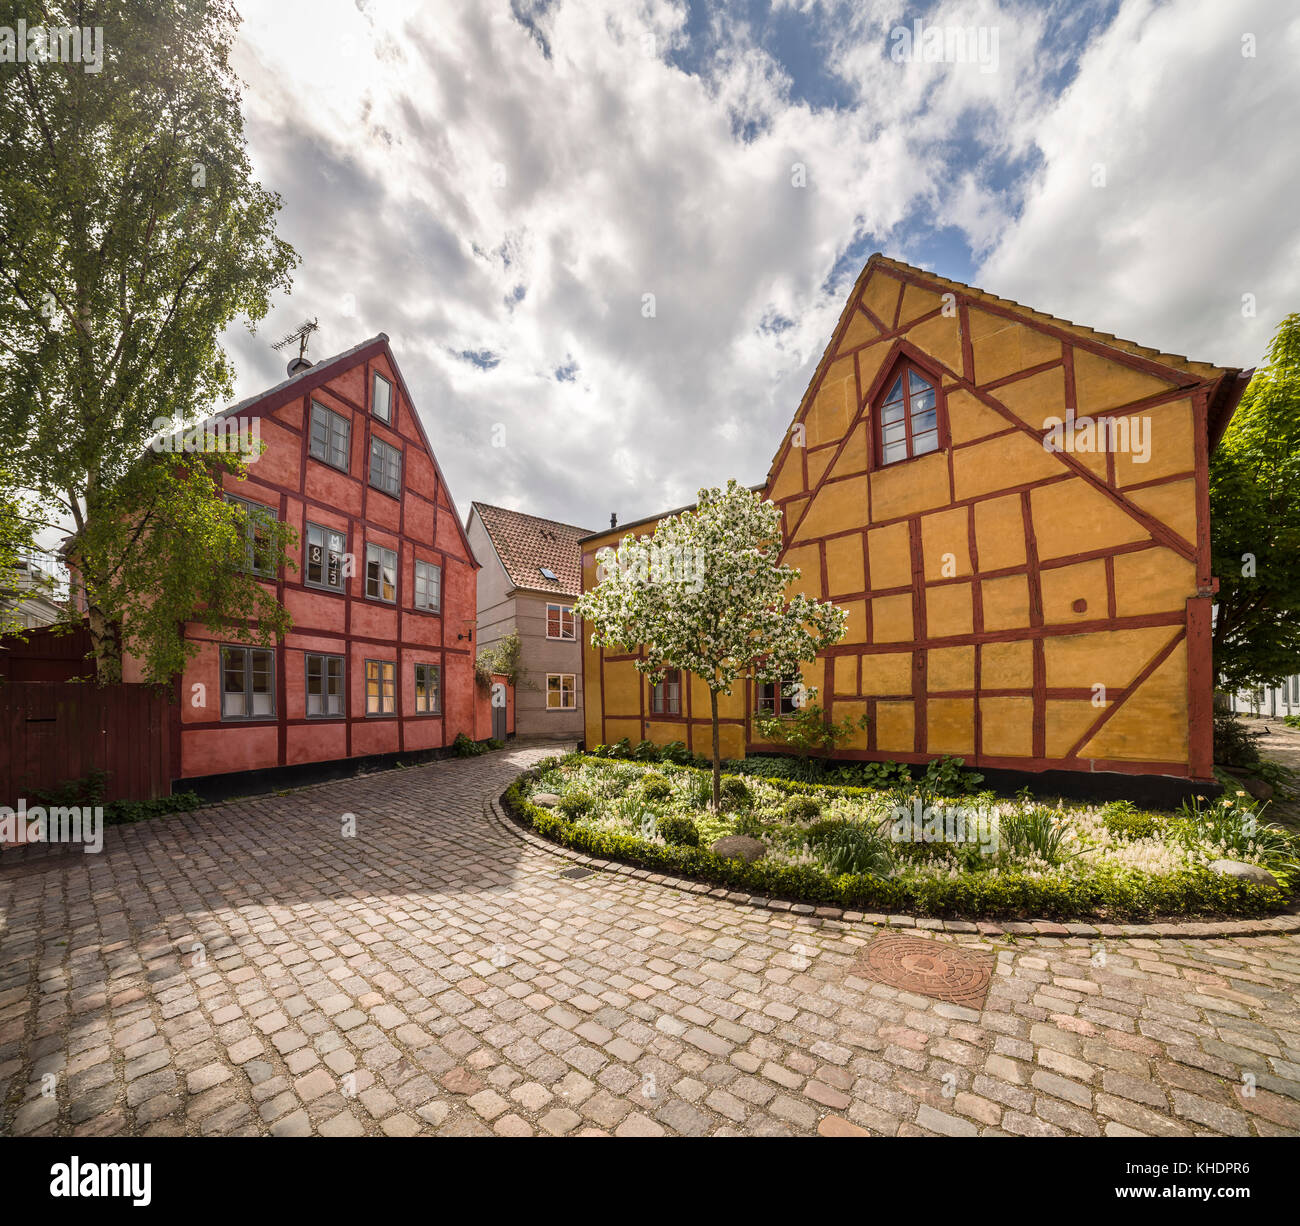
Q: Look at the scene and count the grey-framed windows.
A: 11